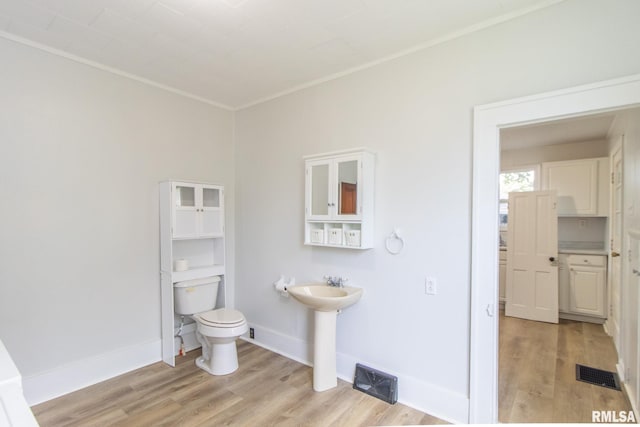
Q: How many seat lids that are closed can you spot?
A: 1